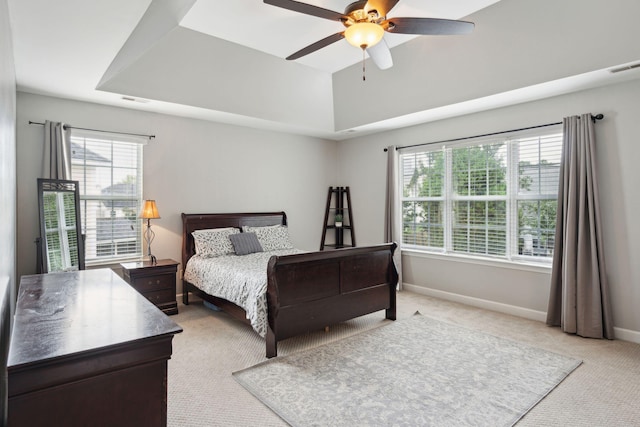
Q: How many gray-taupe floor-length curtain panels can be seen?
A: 3